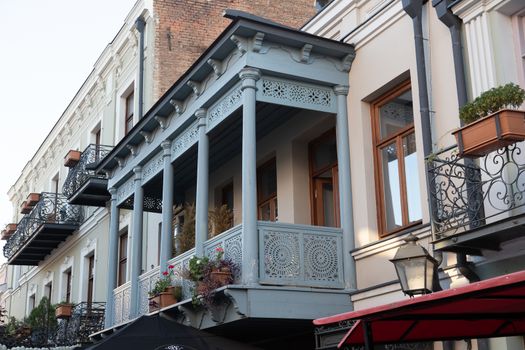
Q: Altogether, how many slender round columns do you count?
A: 6